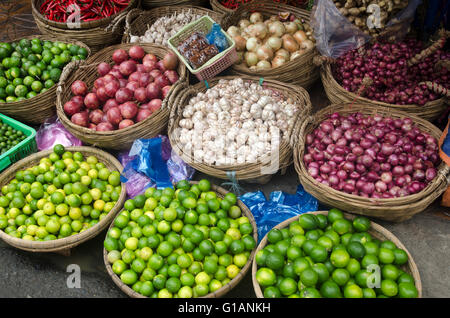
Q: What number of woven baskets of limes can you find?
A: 4